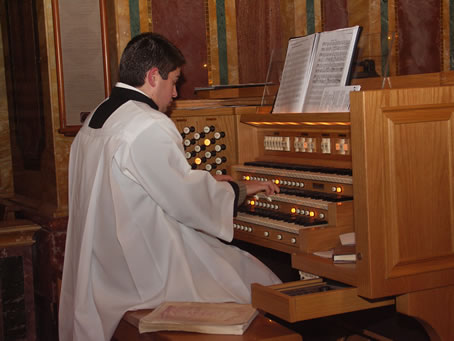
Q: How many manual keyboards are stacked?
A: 3